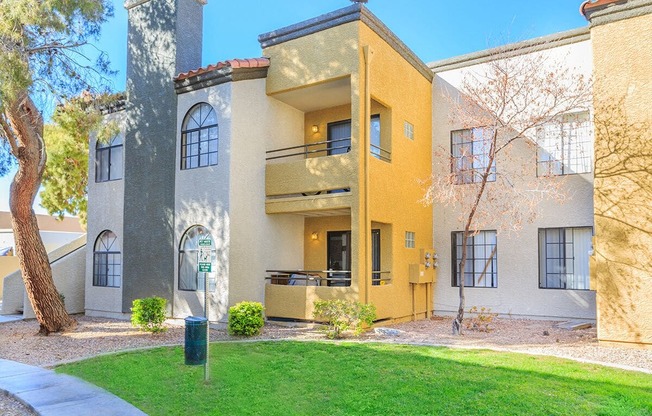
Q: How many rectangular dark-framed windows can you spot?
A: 4